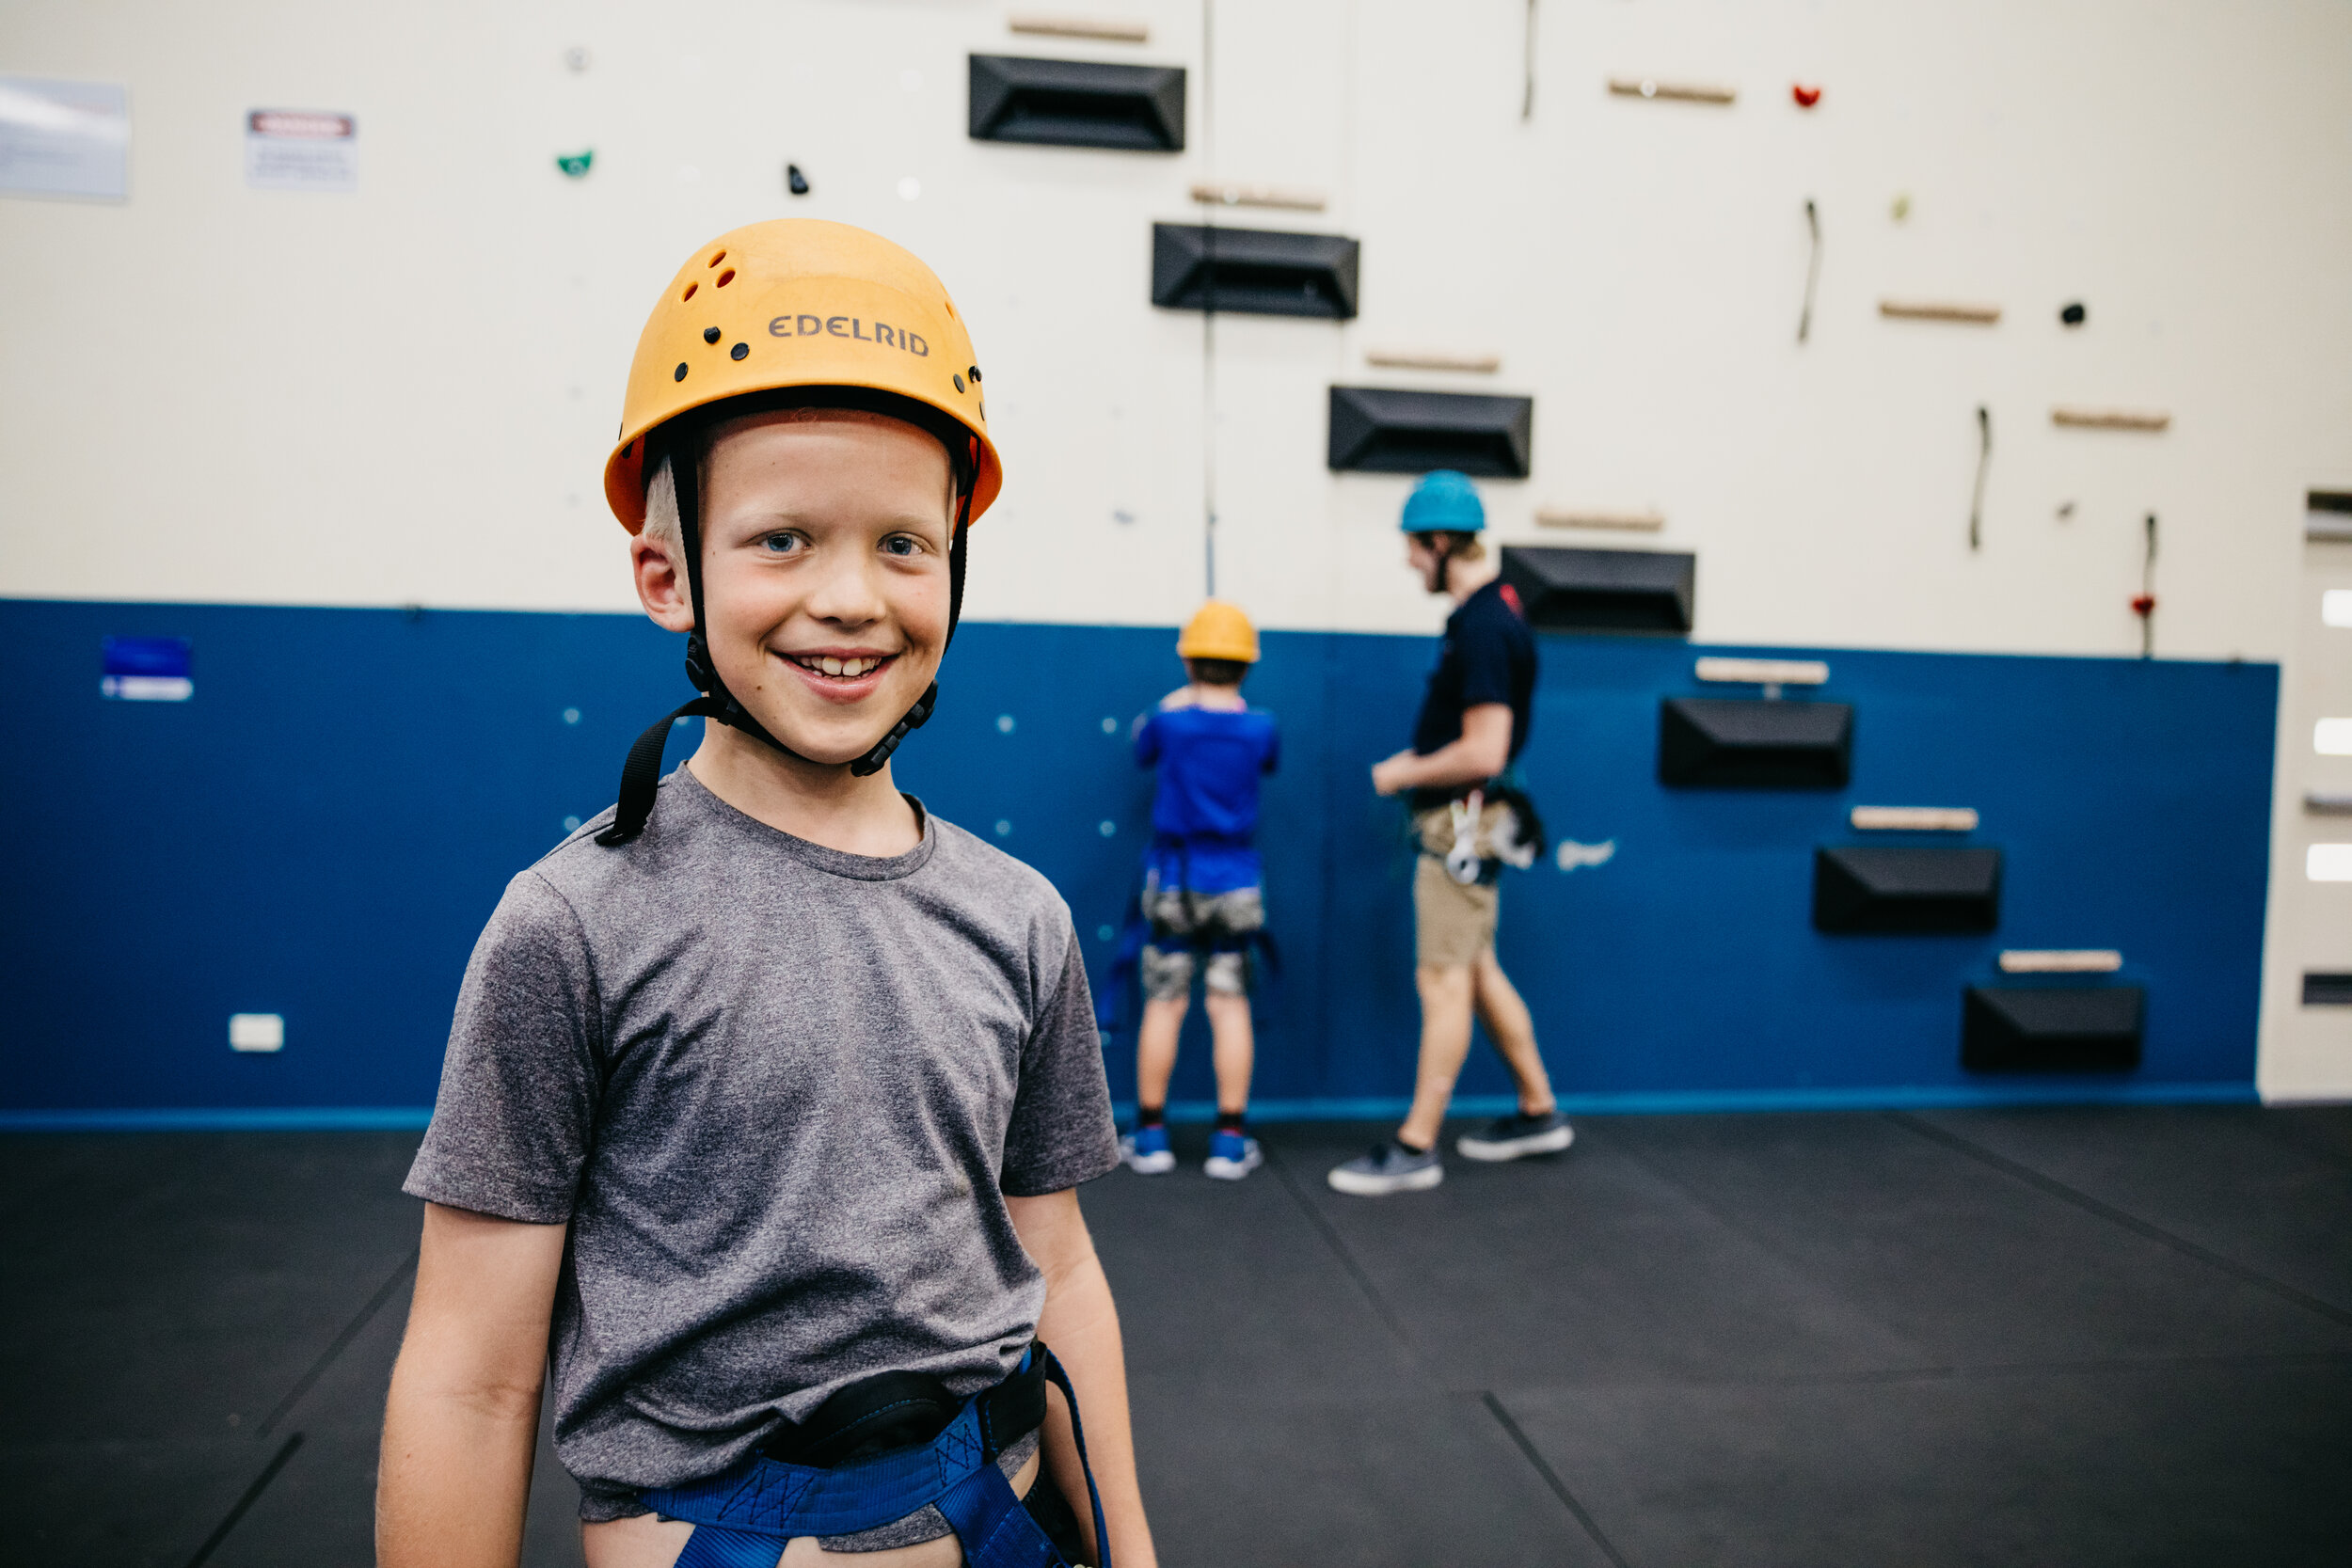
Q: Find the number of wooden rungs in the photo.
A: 10